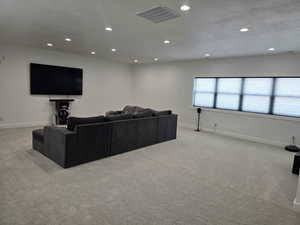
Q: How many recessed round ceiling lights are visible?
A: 12